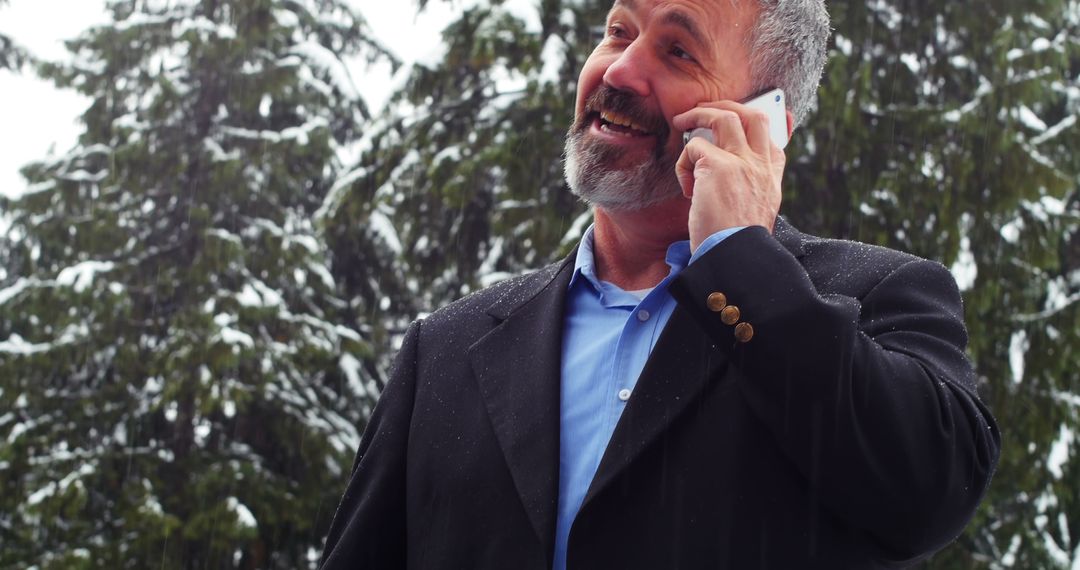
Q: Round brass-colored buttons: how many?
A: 3